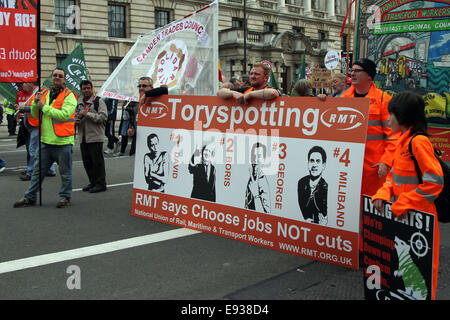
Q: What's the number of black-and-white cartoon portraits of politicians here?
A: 4